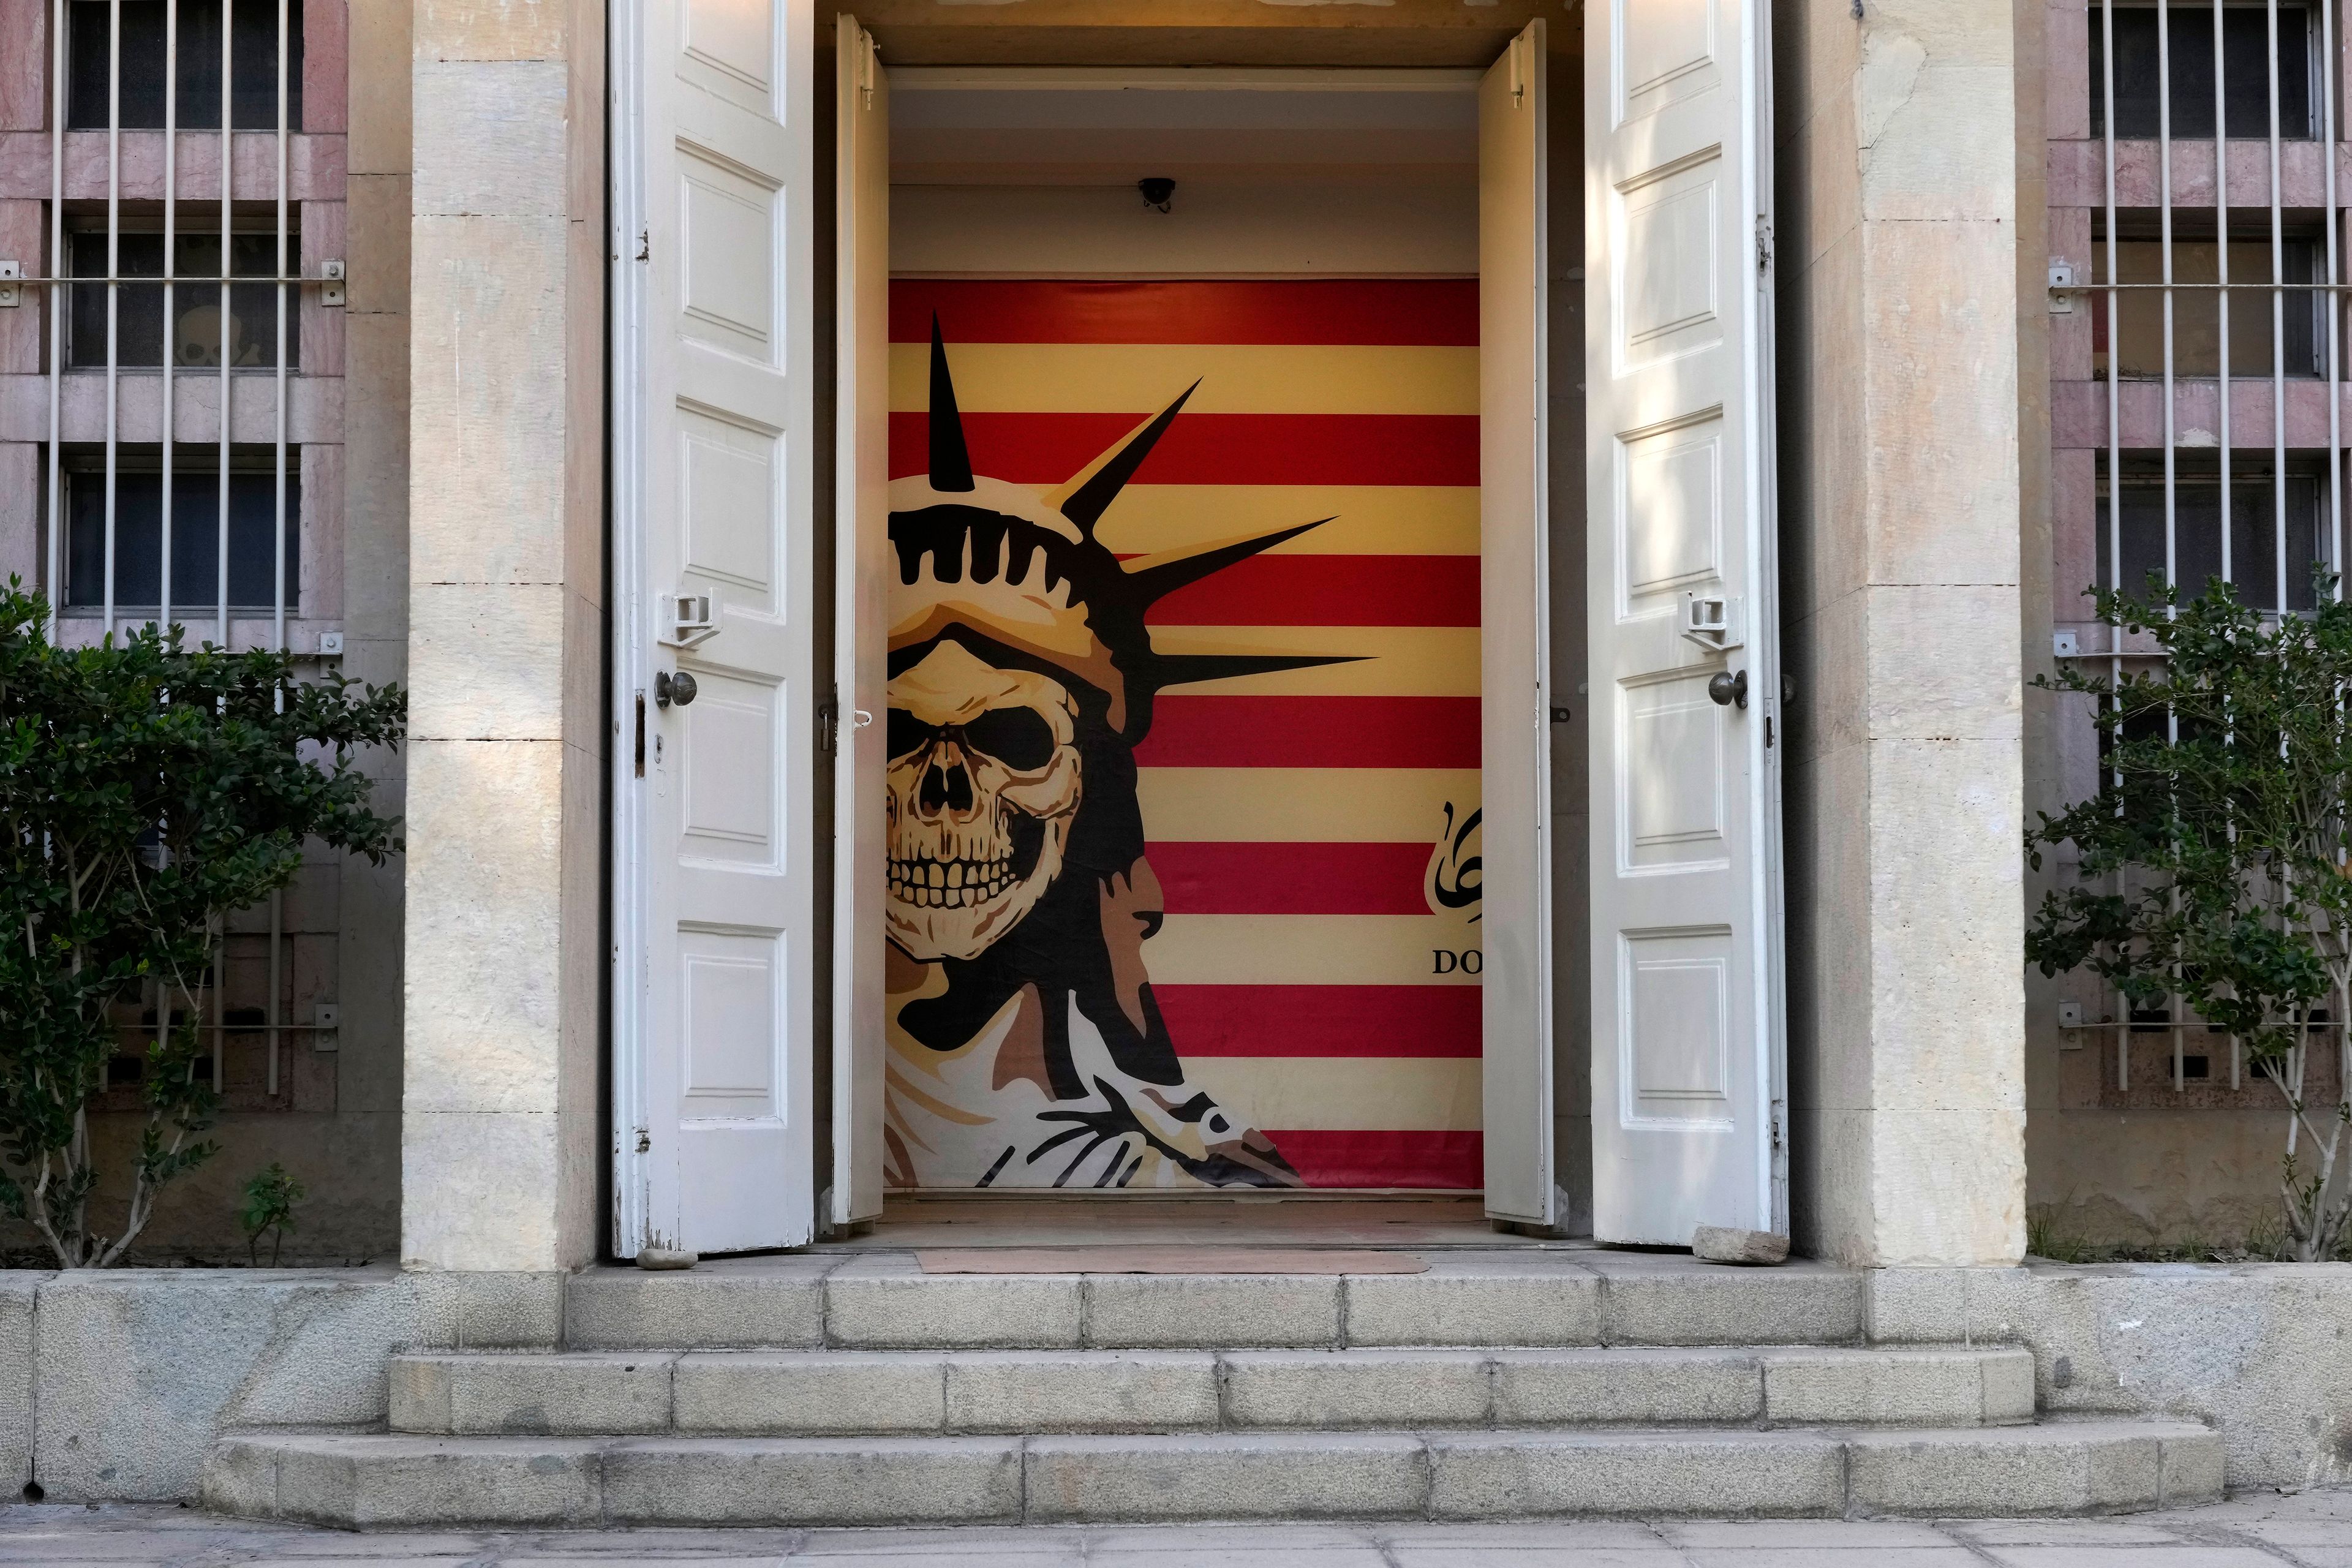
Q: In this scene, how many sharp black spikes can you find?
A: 4